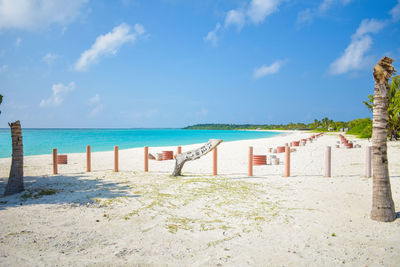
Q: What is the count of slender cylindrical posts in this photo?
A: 10